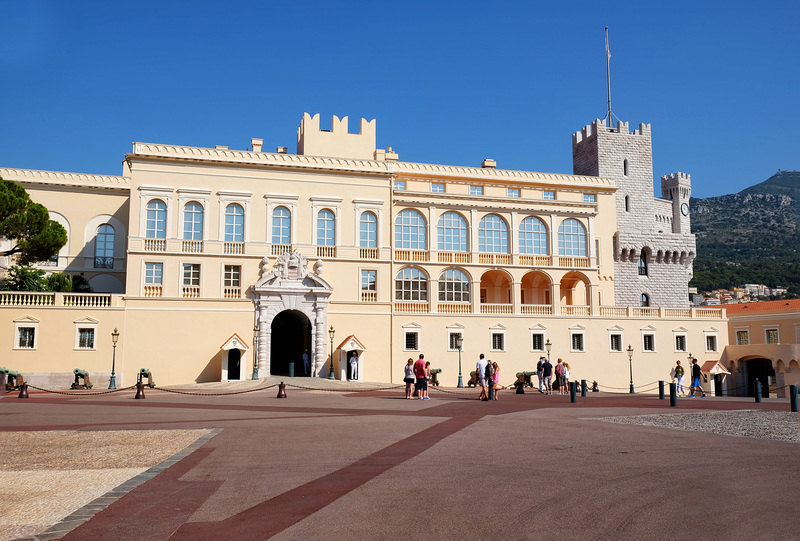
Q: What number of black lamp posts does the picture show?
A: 7